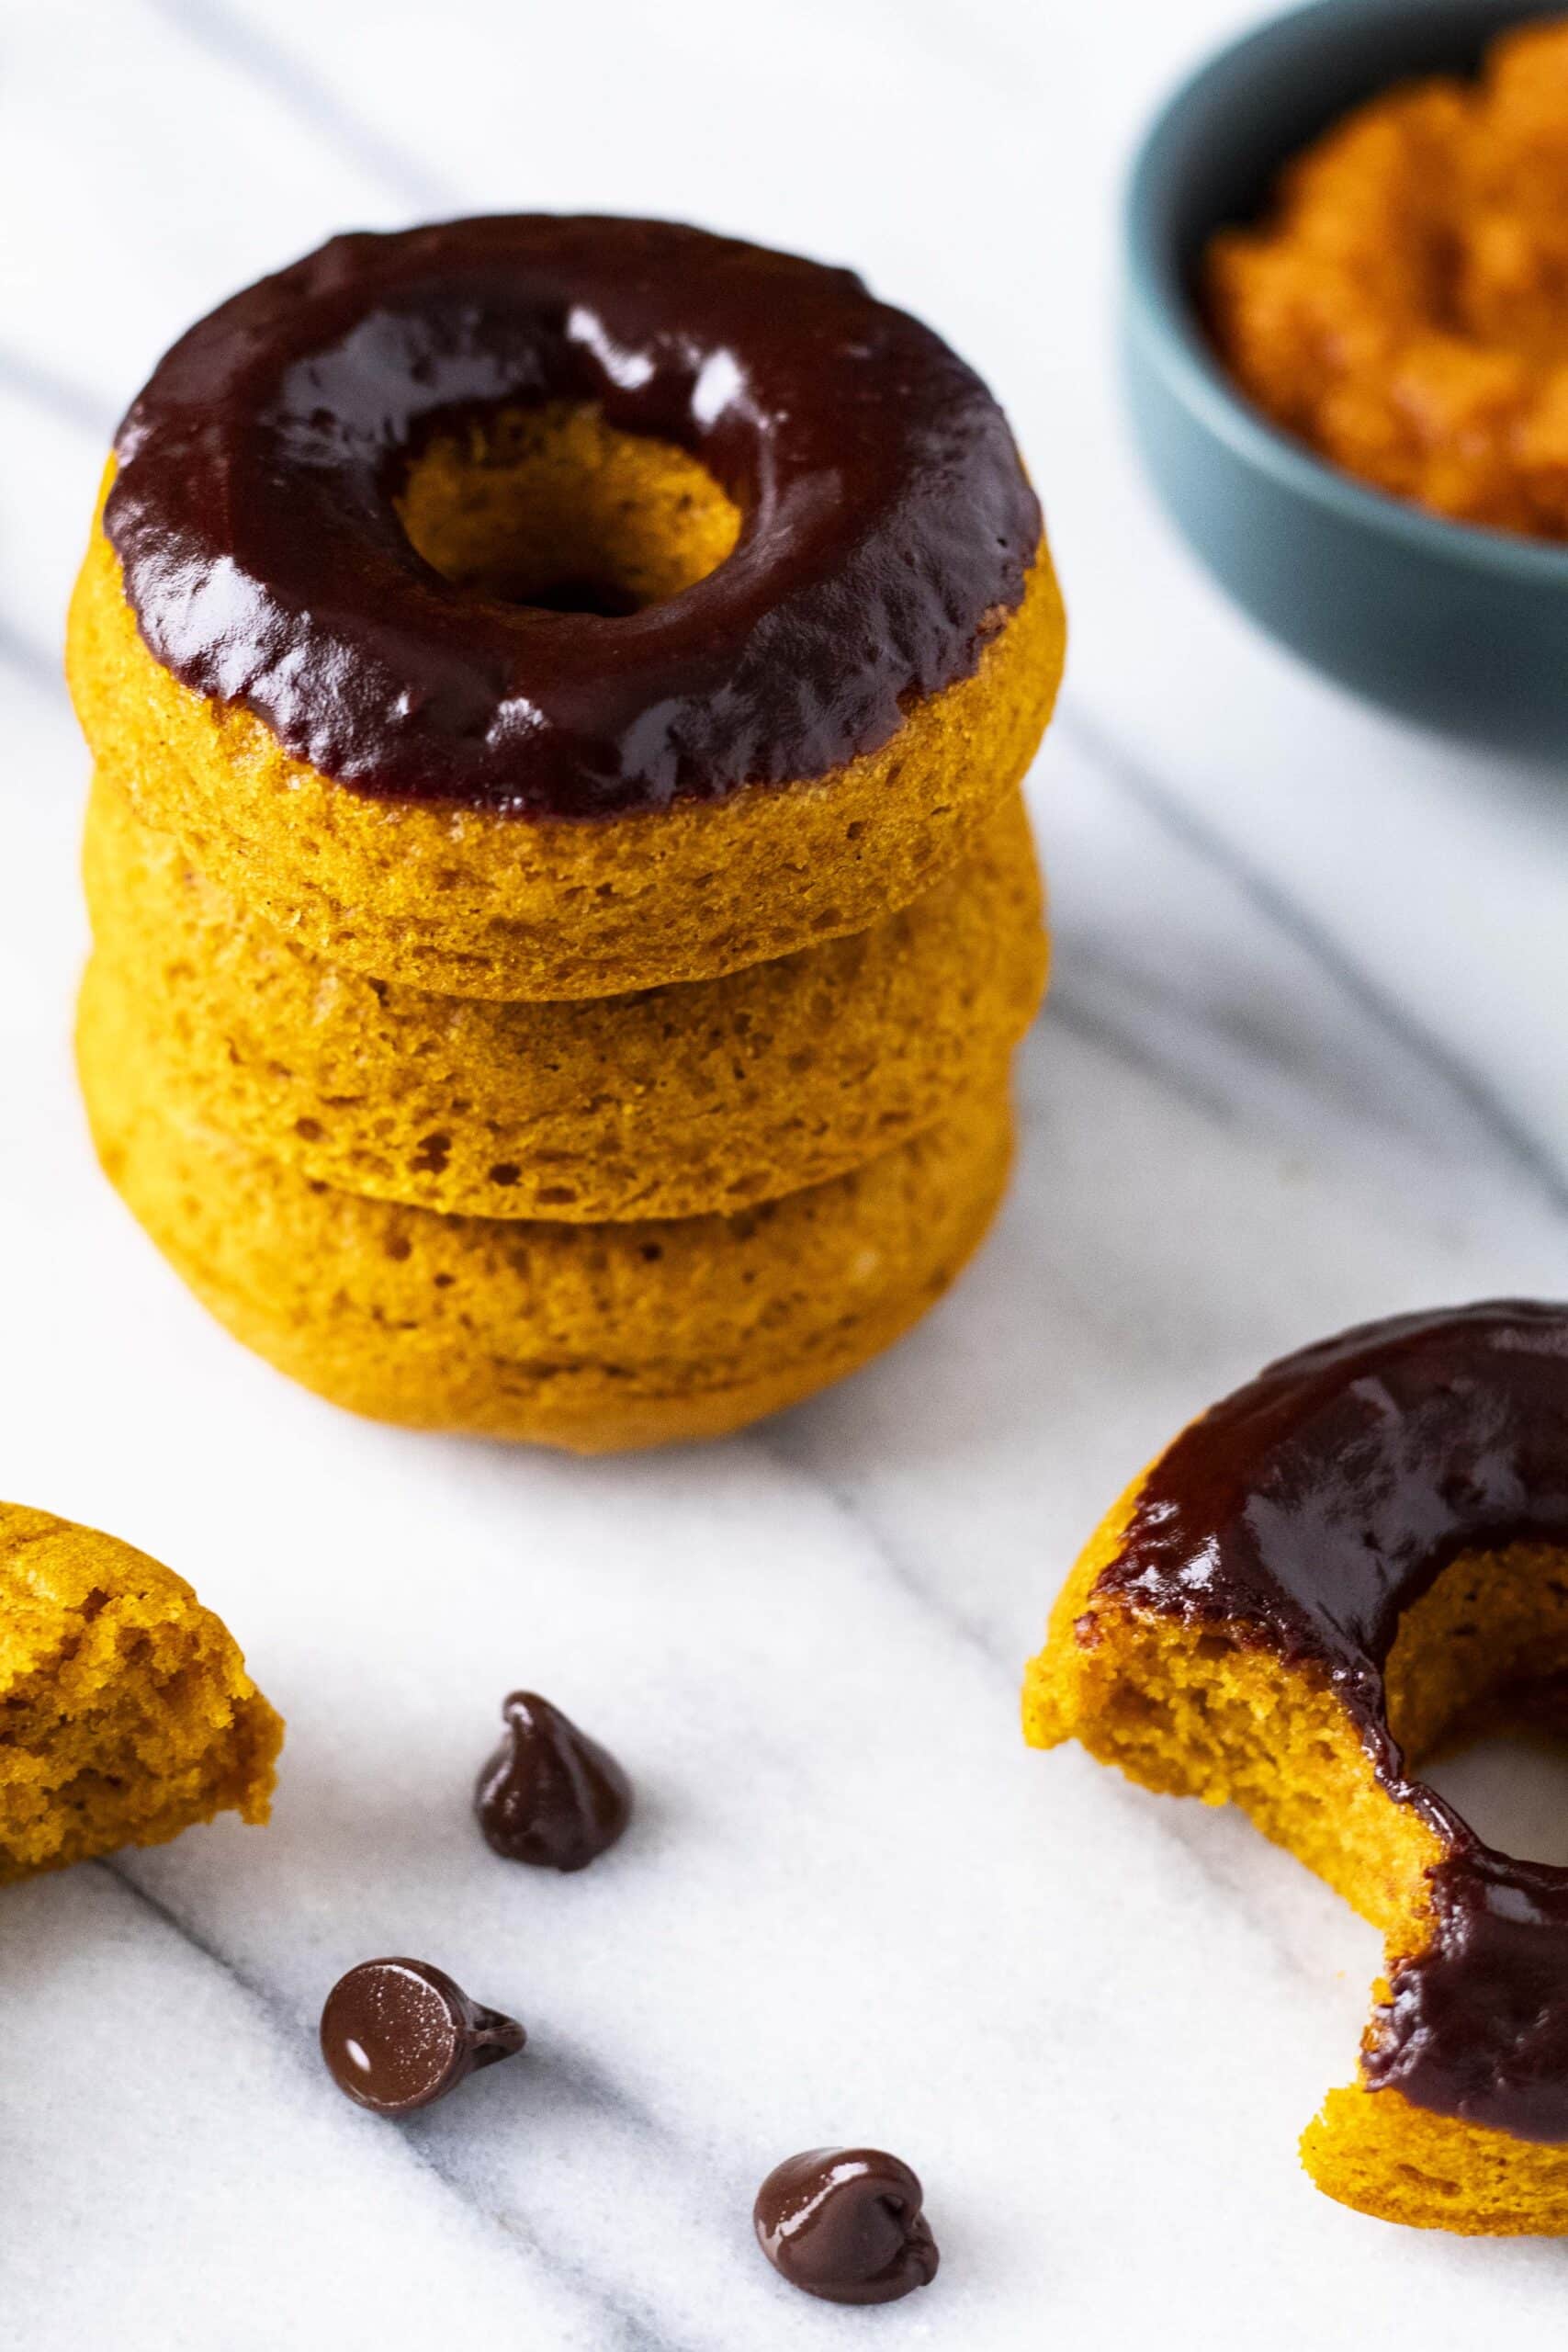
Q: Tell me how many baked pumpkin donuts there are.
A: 5